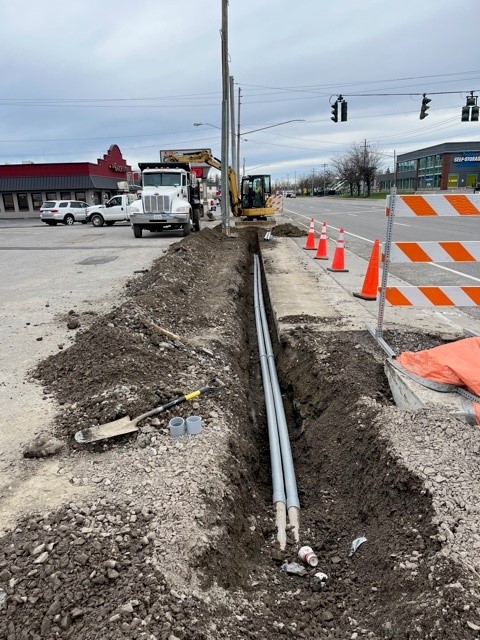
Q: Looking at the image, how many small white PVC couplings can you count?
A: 2